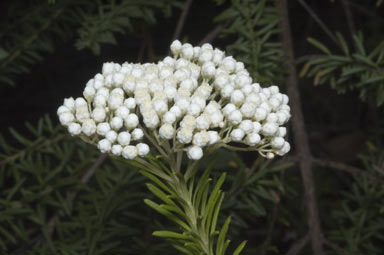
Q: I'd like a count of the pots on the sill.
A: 0